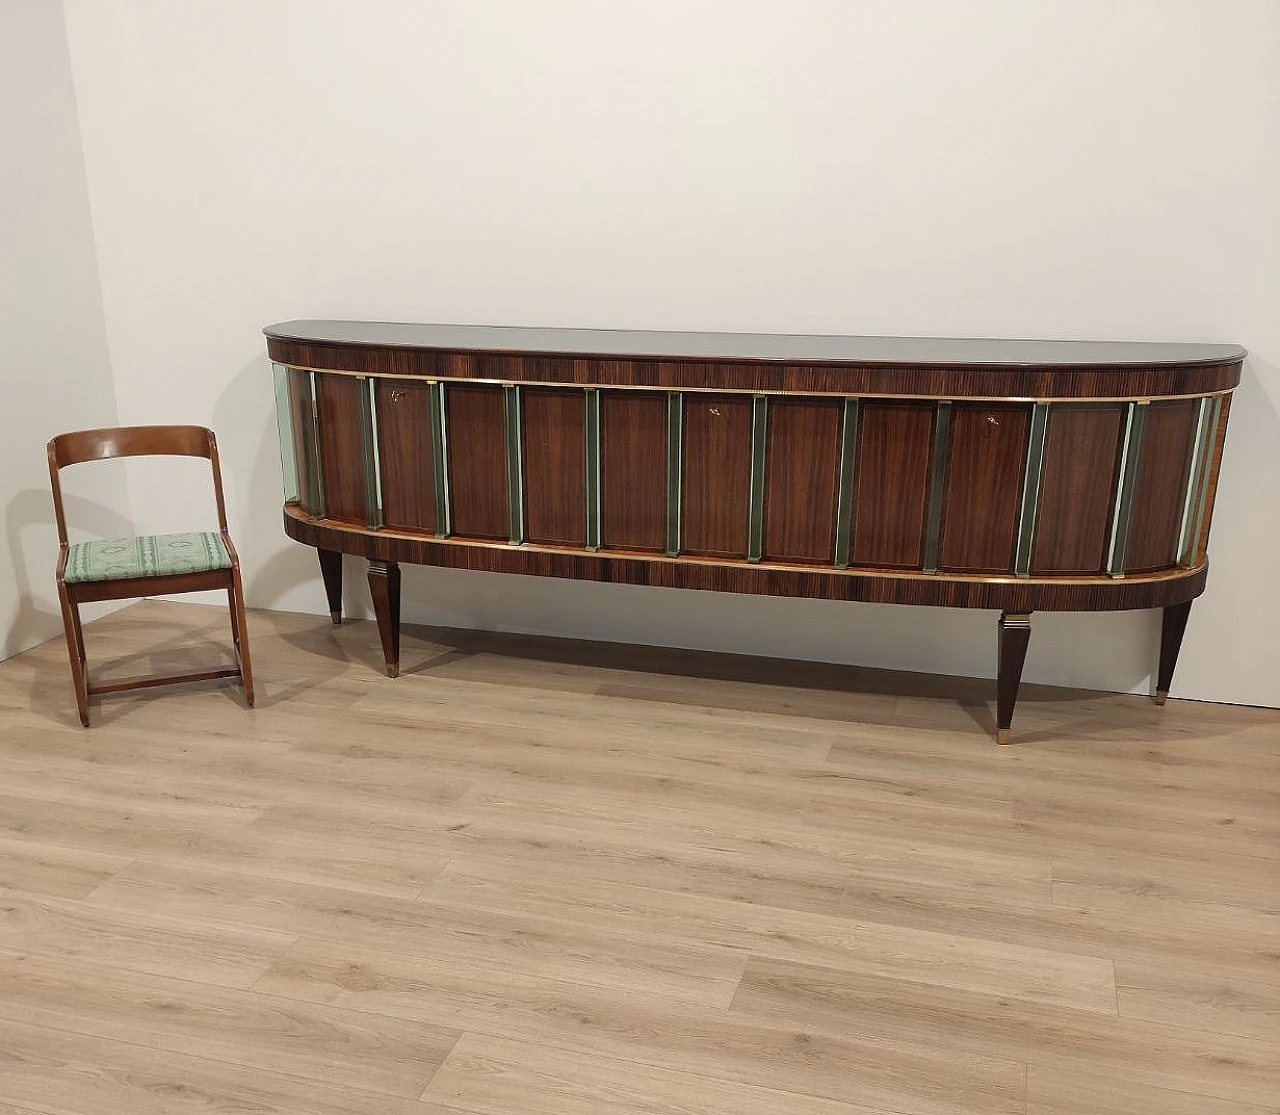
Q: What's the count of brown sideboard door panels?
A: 11